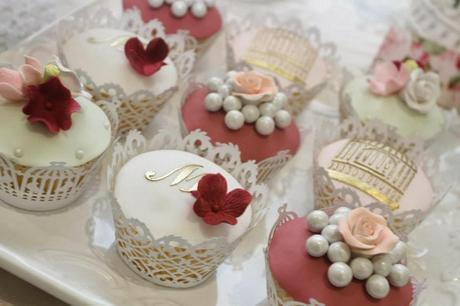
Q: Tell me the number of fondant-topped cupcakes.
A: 9